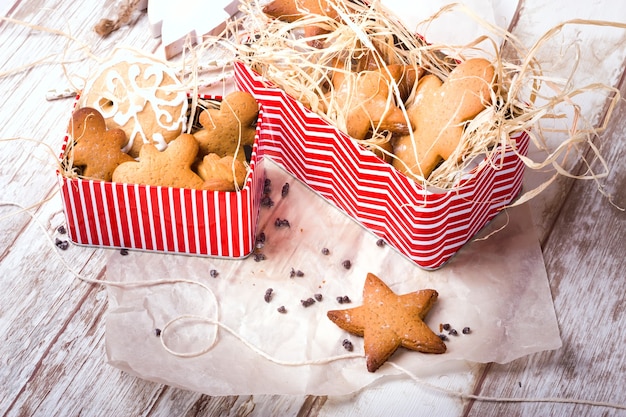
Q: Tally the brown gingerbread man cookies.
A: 4